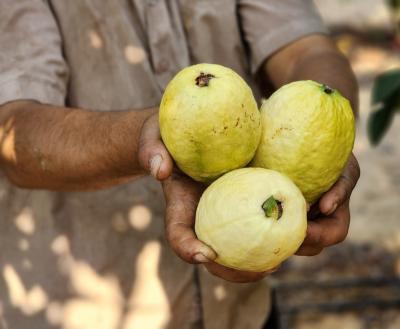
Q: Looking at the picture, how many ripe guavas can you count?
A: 3